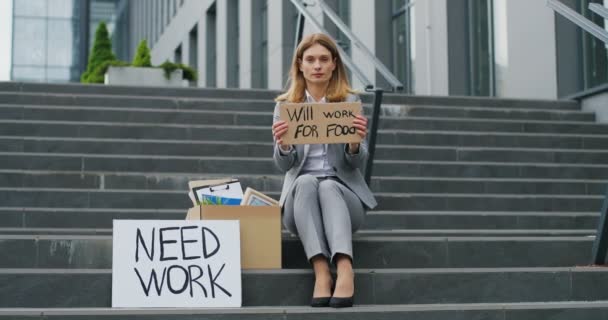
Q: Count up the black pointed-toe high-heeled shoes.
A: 2